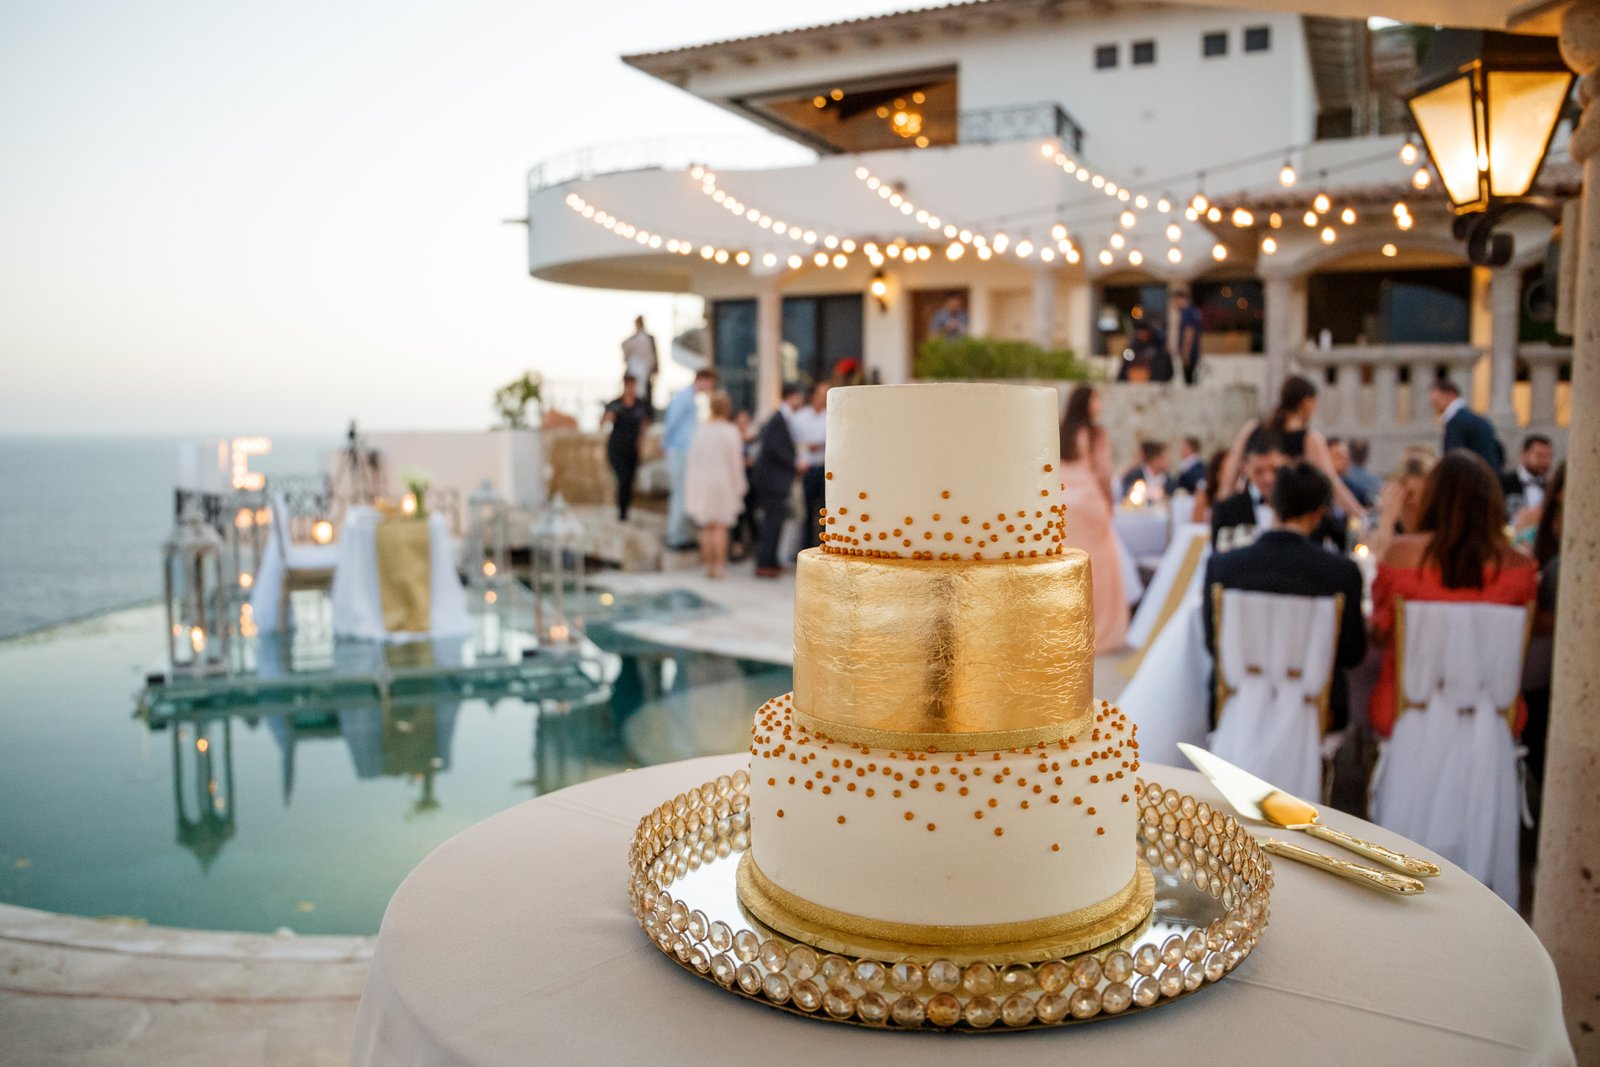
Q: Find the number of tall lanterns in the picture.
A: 4